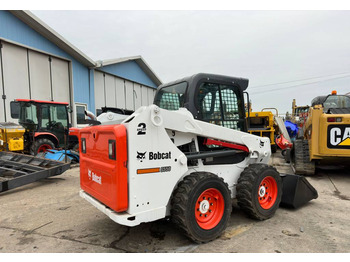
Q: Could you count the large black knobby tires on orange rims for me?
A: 2